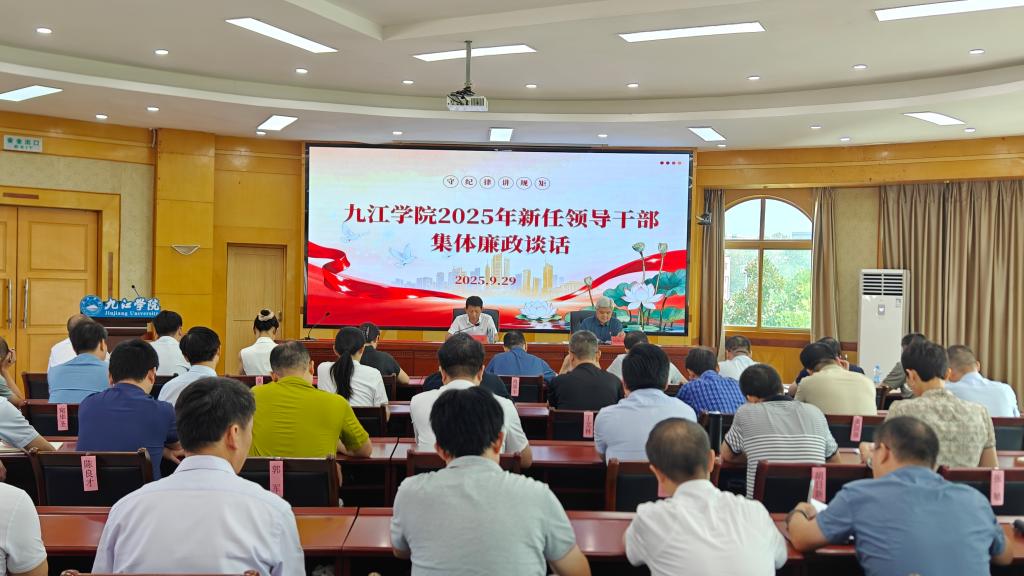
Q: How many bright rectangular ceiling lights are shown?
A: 9